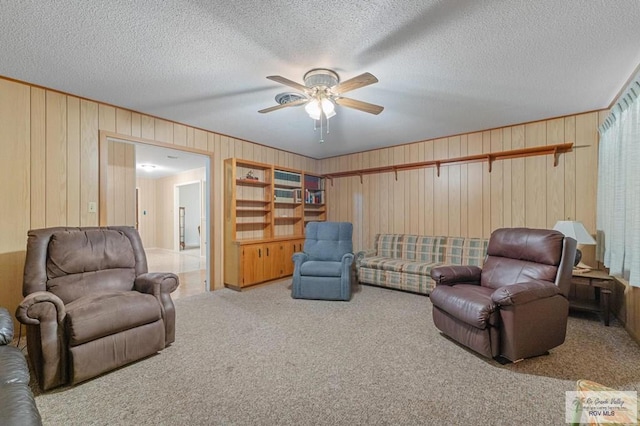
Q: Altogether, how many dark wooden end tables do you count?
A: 1